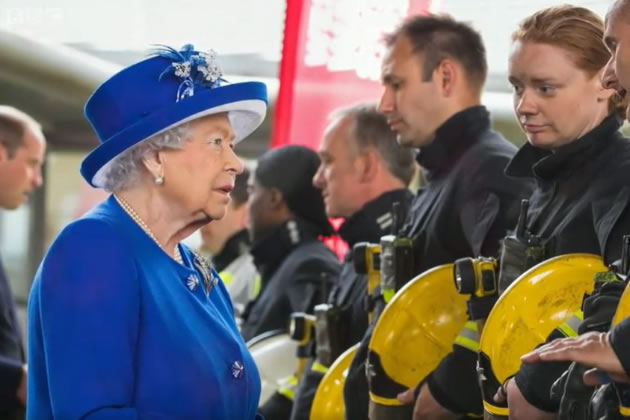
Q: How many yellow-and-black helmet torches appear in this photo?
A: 3